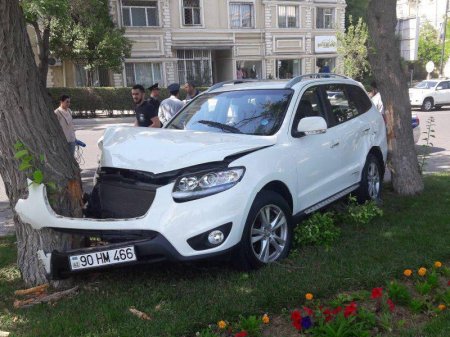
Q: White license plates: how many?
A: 1